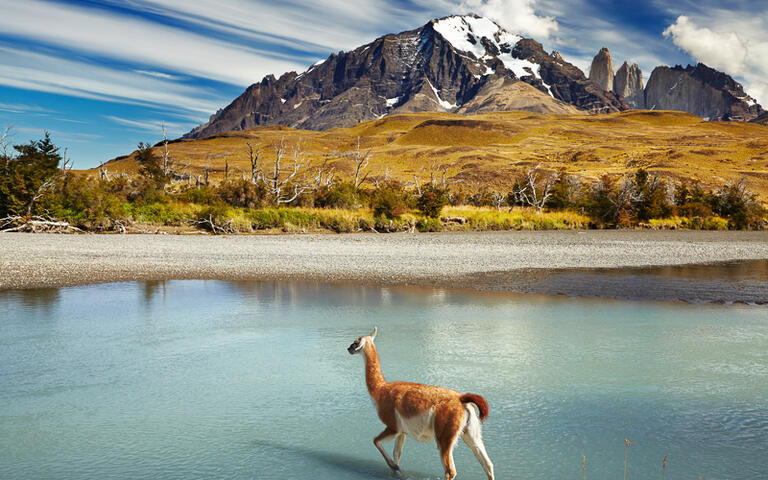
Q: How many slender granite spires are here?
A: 3